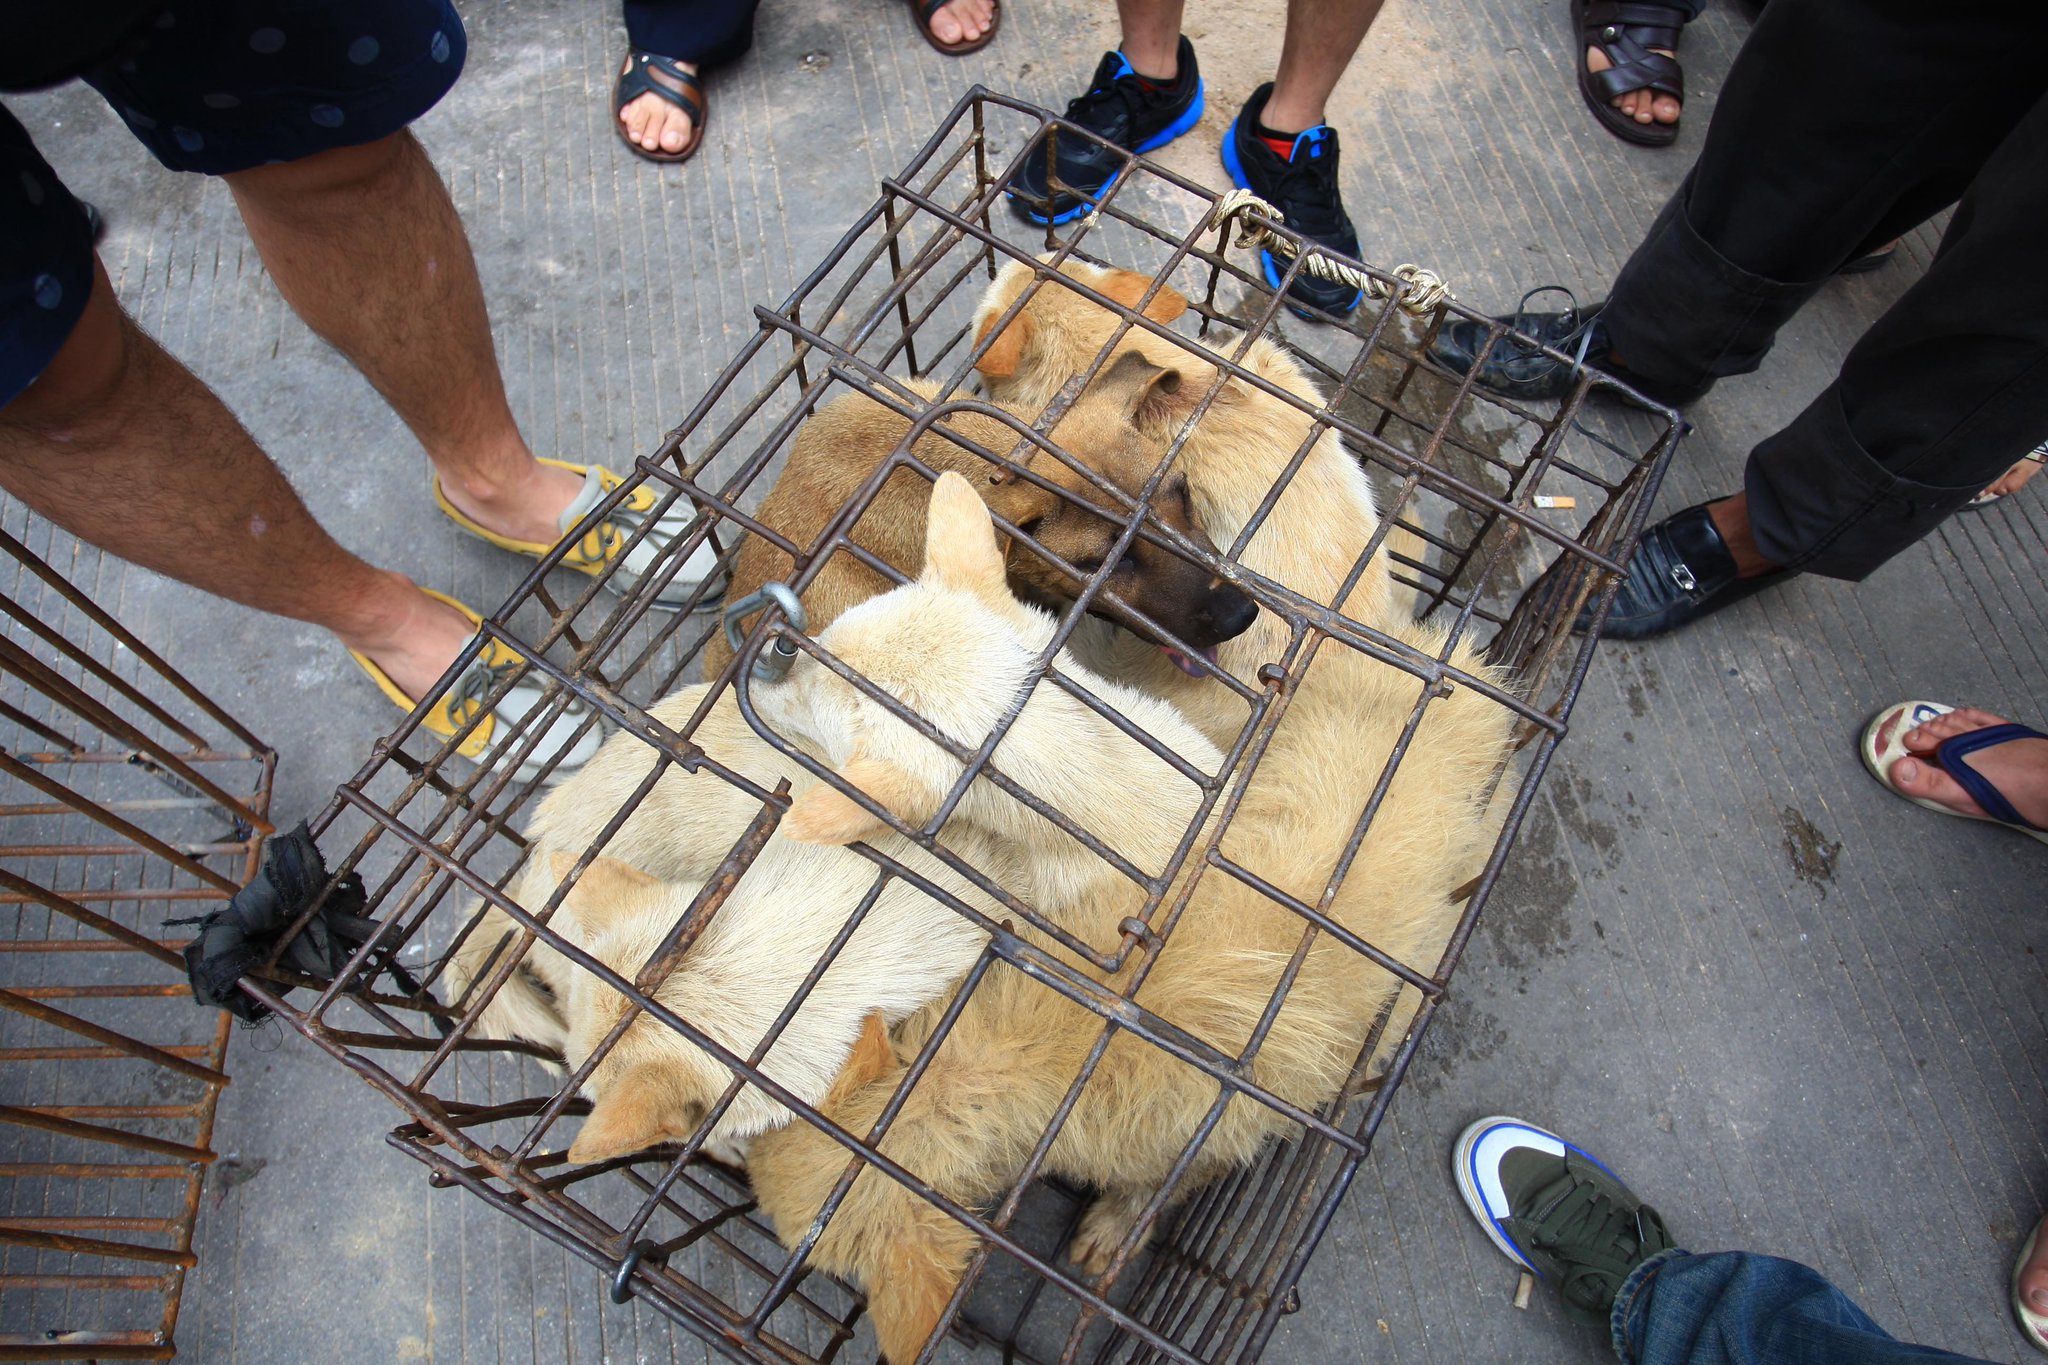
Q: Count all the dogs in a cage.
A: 5